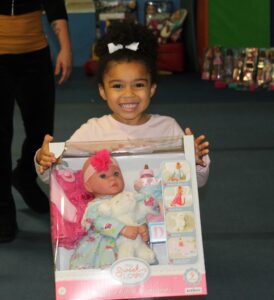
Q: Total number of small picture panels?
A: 4